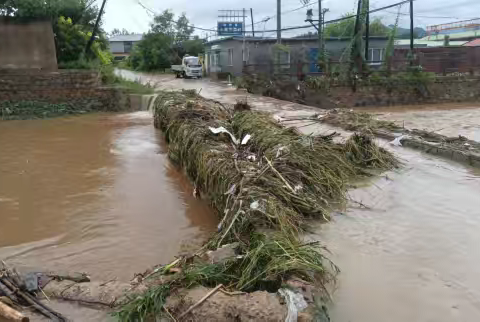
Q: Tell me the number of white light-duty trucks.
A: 1